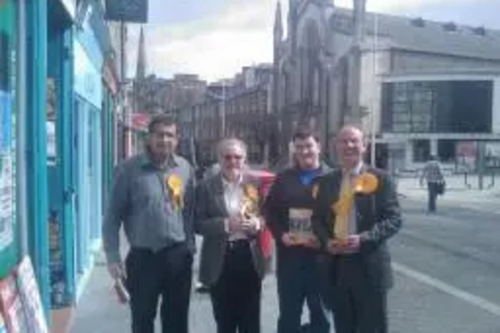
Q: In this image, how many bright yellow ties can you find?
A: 1